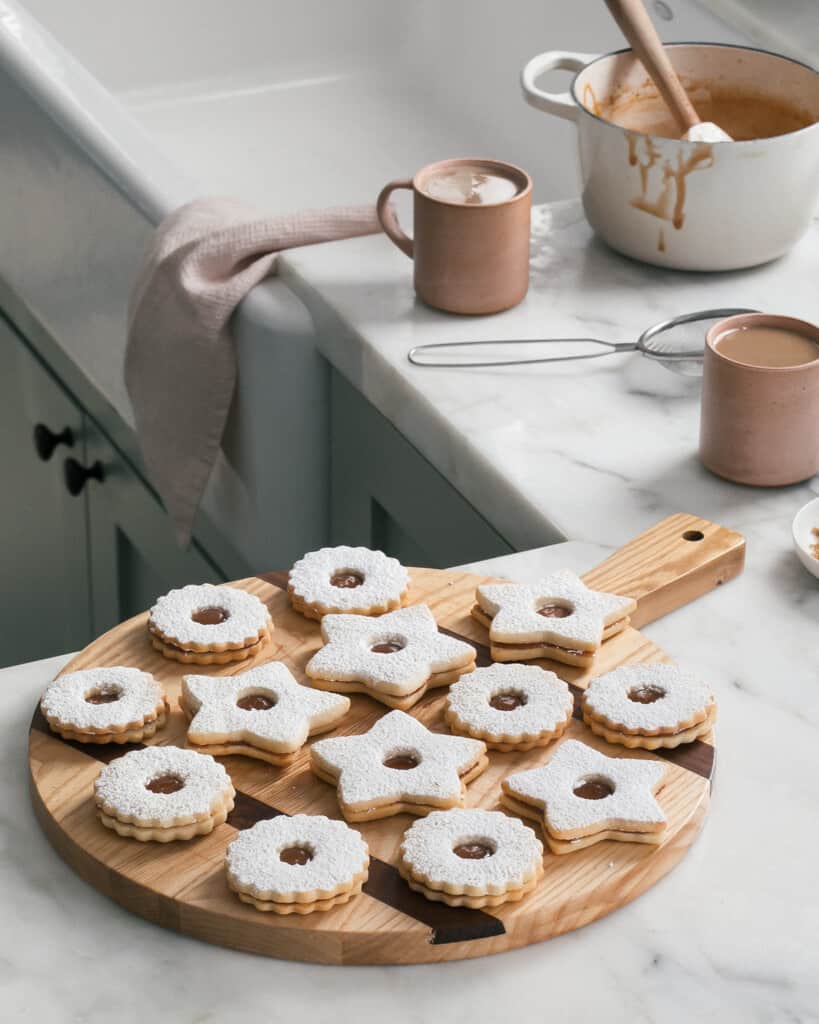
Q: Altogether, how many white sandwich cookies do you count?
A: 13